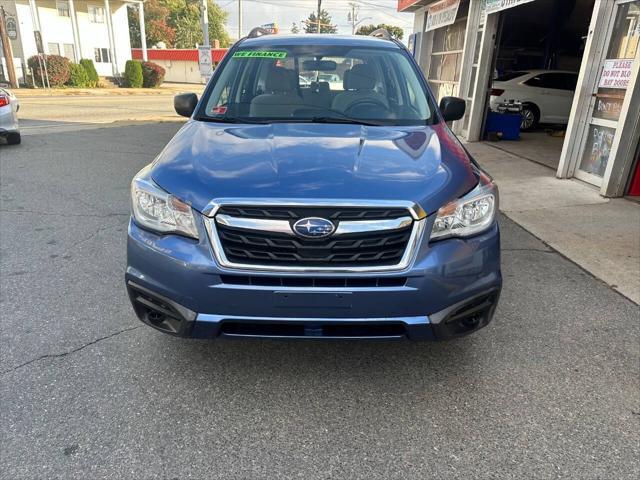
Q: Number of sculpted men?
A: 0